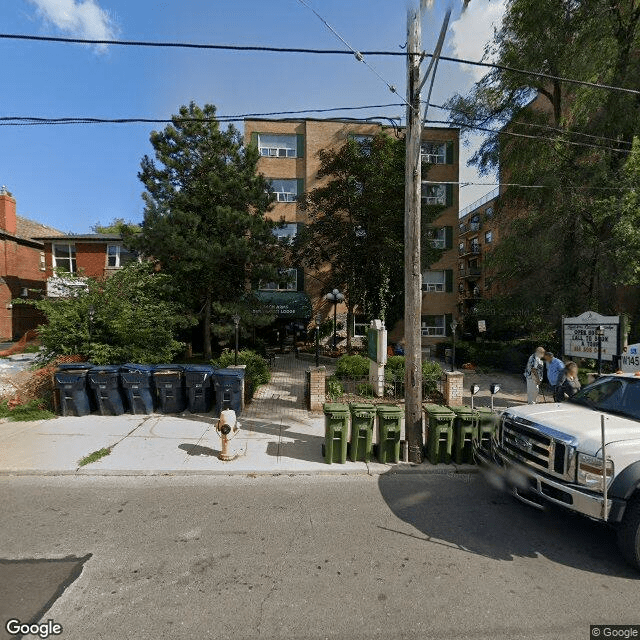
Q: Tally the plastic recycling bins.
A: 12